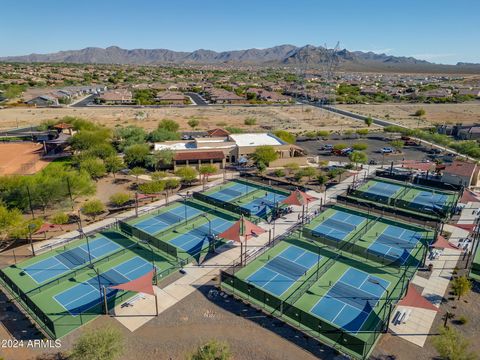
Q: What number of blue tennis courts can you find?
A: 12